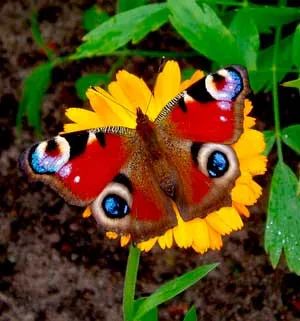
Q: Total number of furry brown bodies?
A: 1